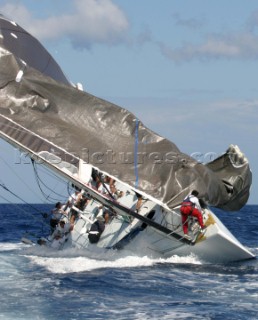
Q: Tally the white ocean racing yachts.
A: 1